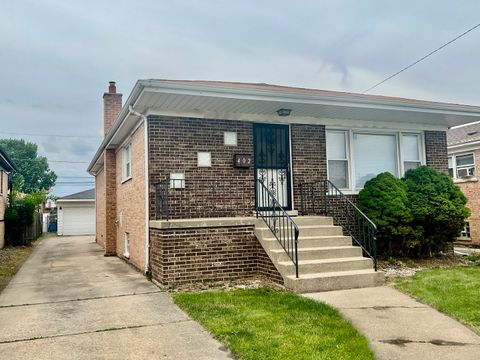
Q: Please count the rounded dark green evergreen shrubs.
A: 2